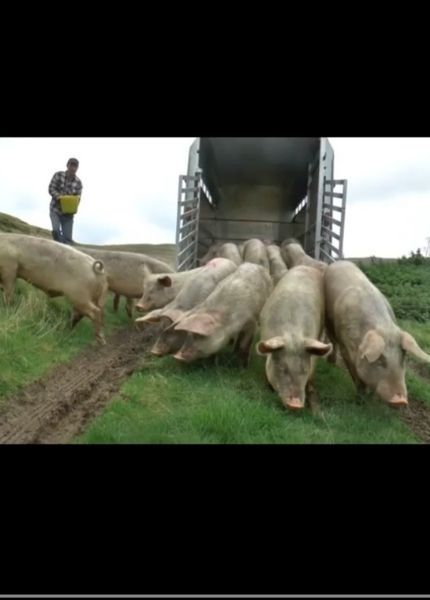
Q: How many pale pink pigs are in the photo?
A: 11